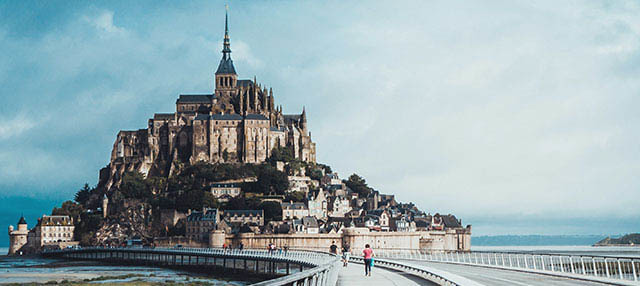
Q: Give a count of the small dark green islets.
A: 1